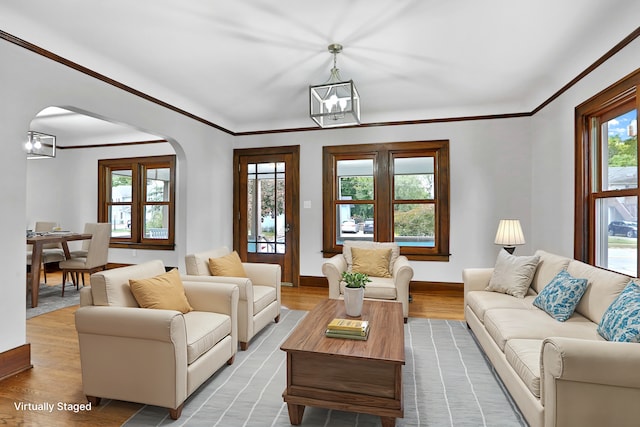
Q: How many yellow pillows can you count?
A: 3